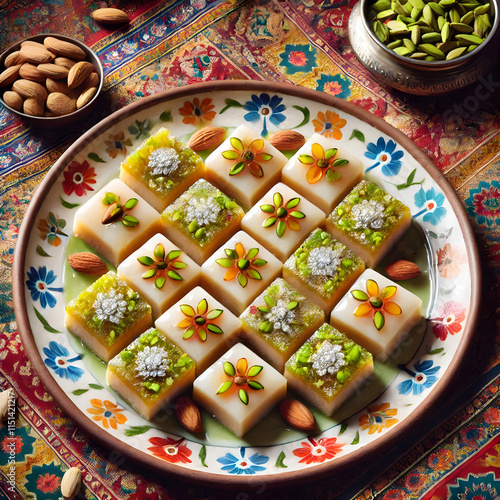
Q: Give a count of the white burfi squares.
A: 9